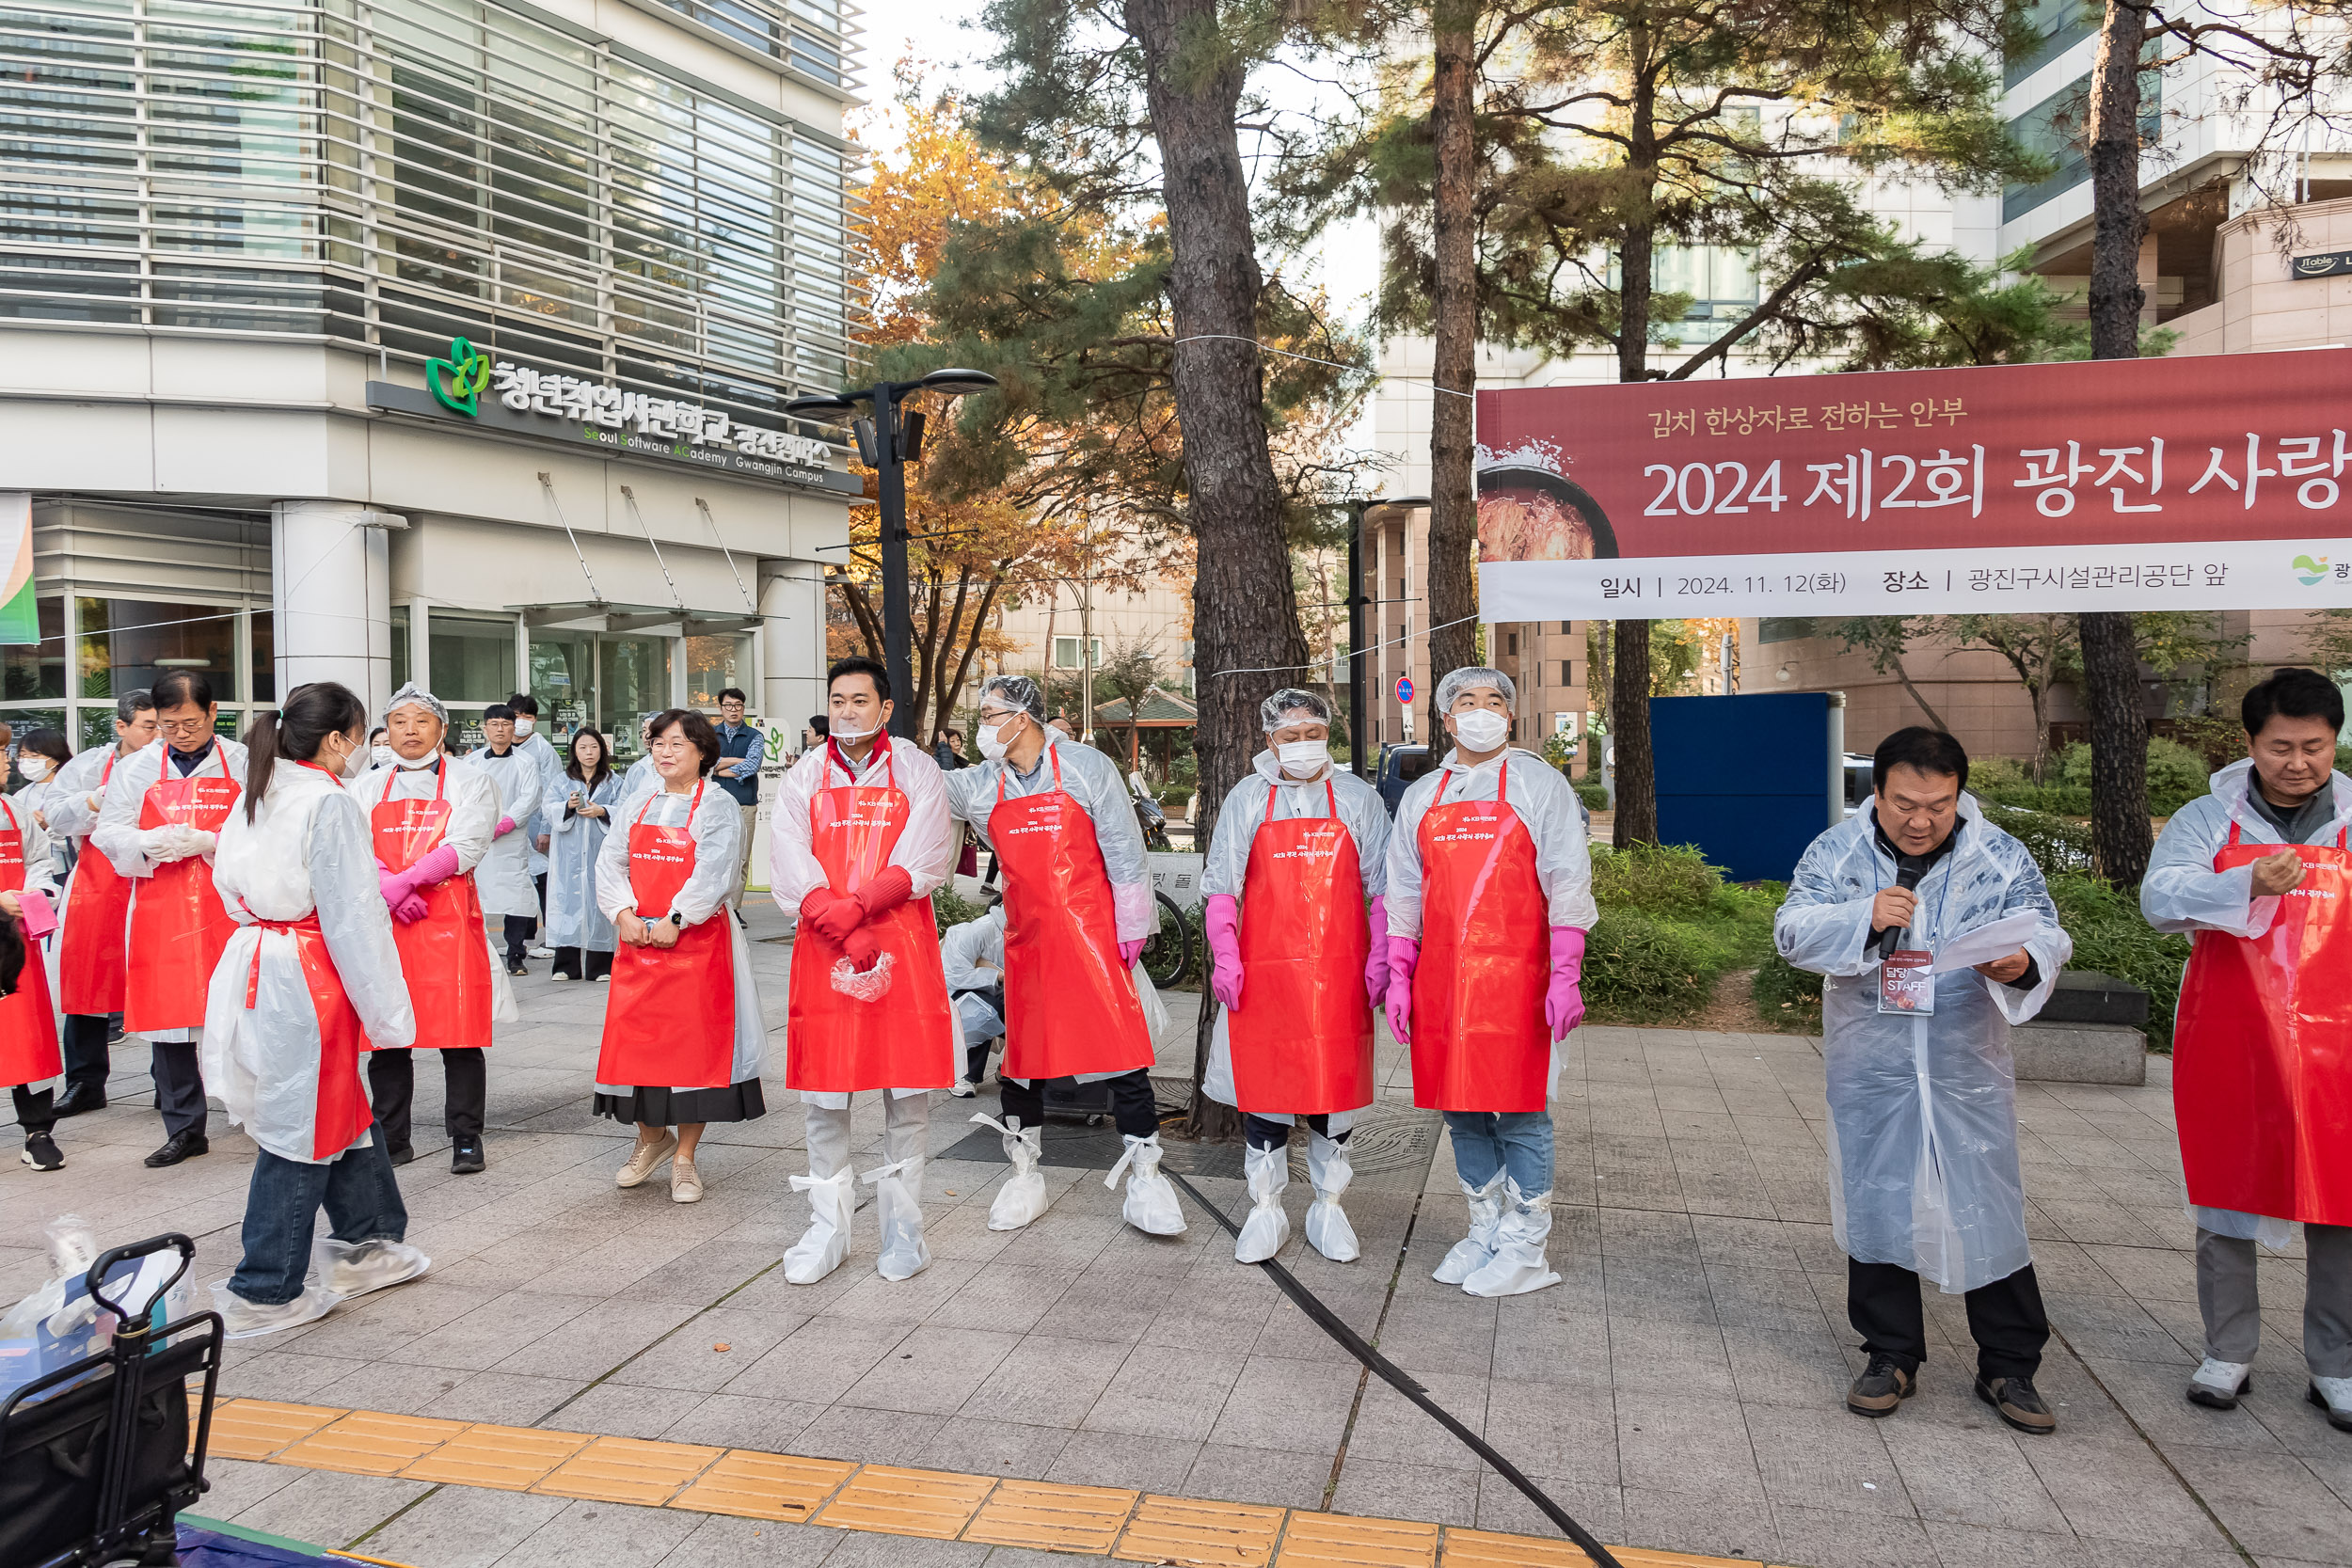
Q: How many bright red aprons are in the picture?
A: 11